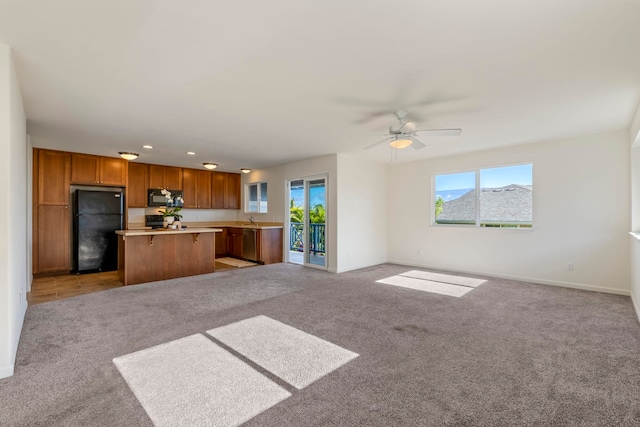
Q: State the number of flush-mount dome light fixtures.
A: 3